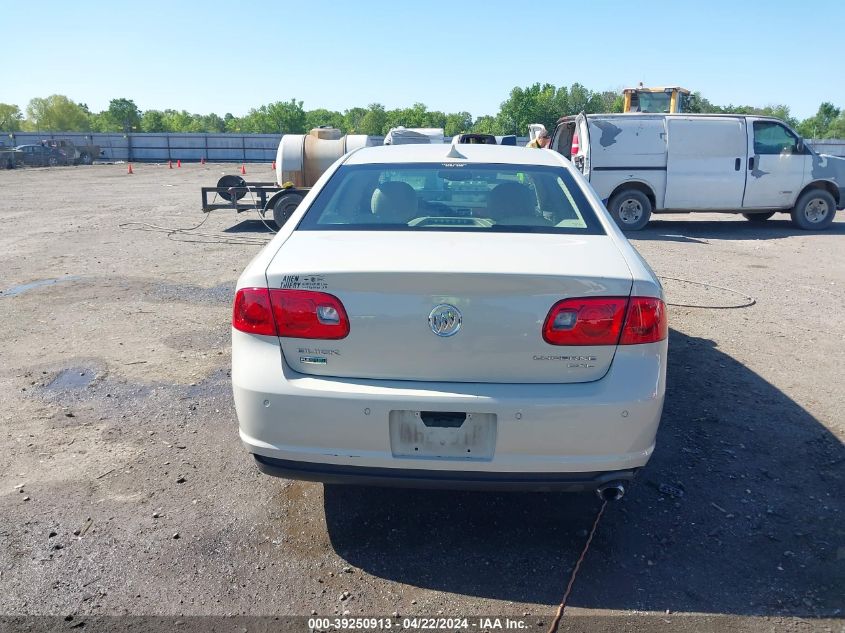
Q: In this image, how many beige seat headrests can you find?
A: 2